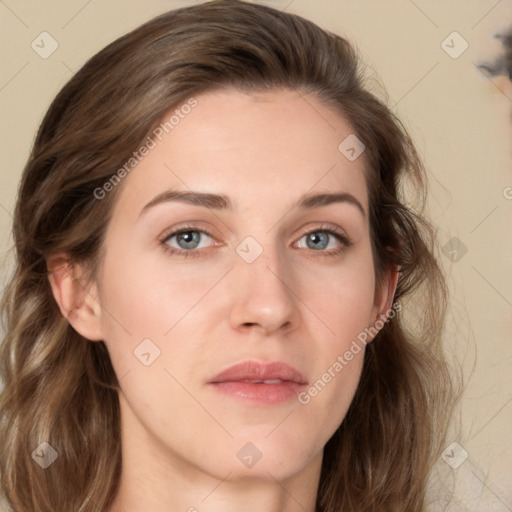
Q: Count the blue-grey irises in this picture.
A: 2